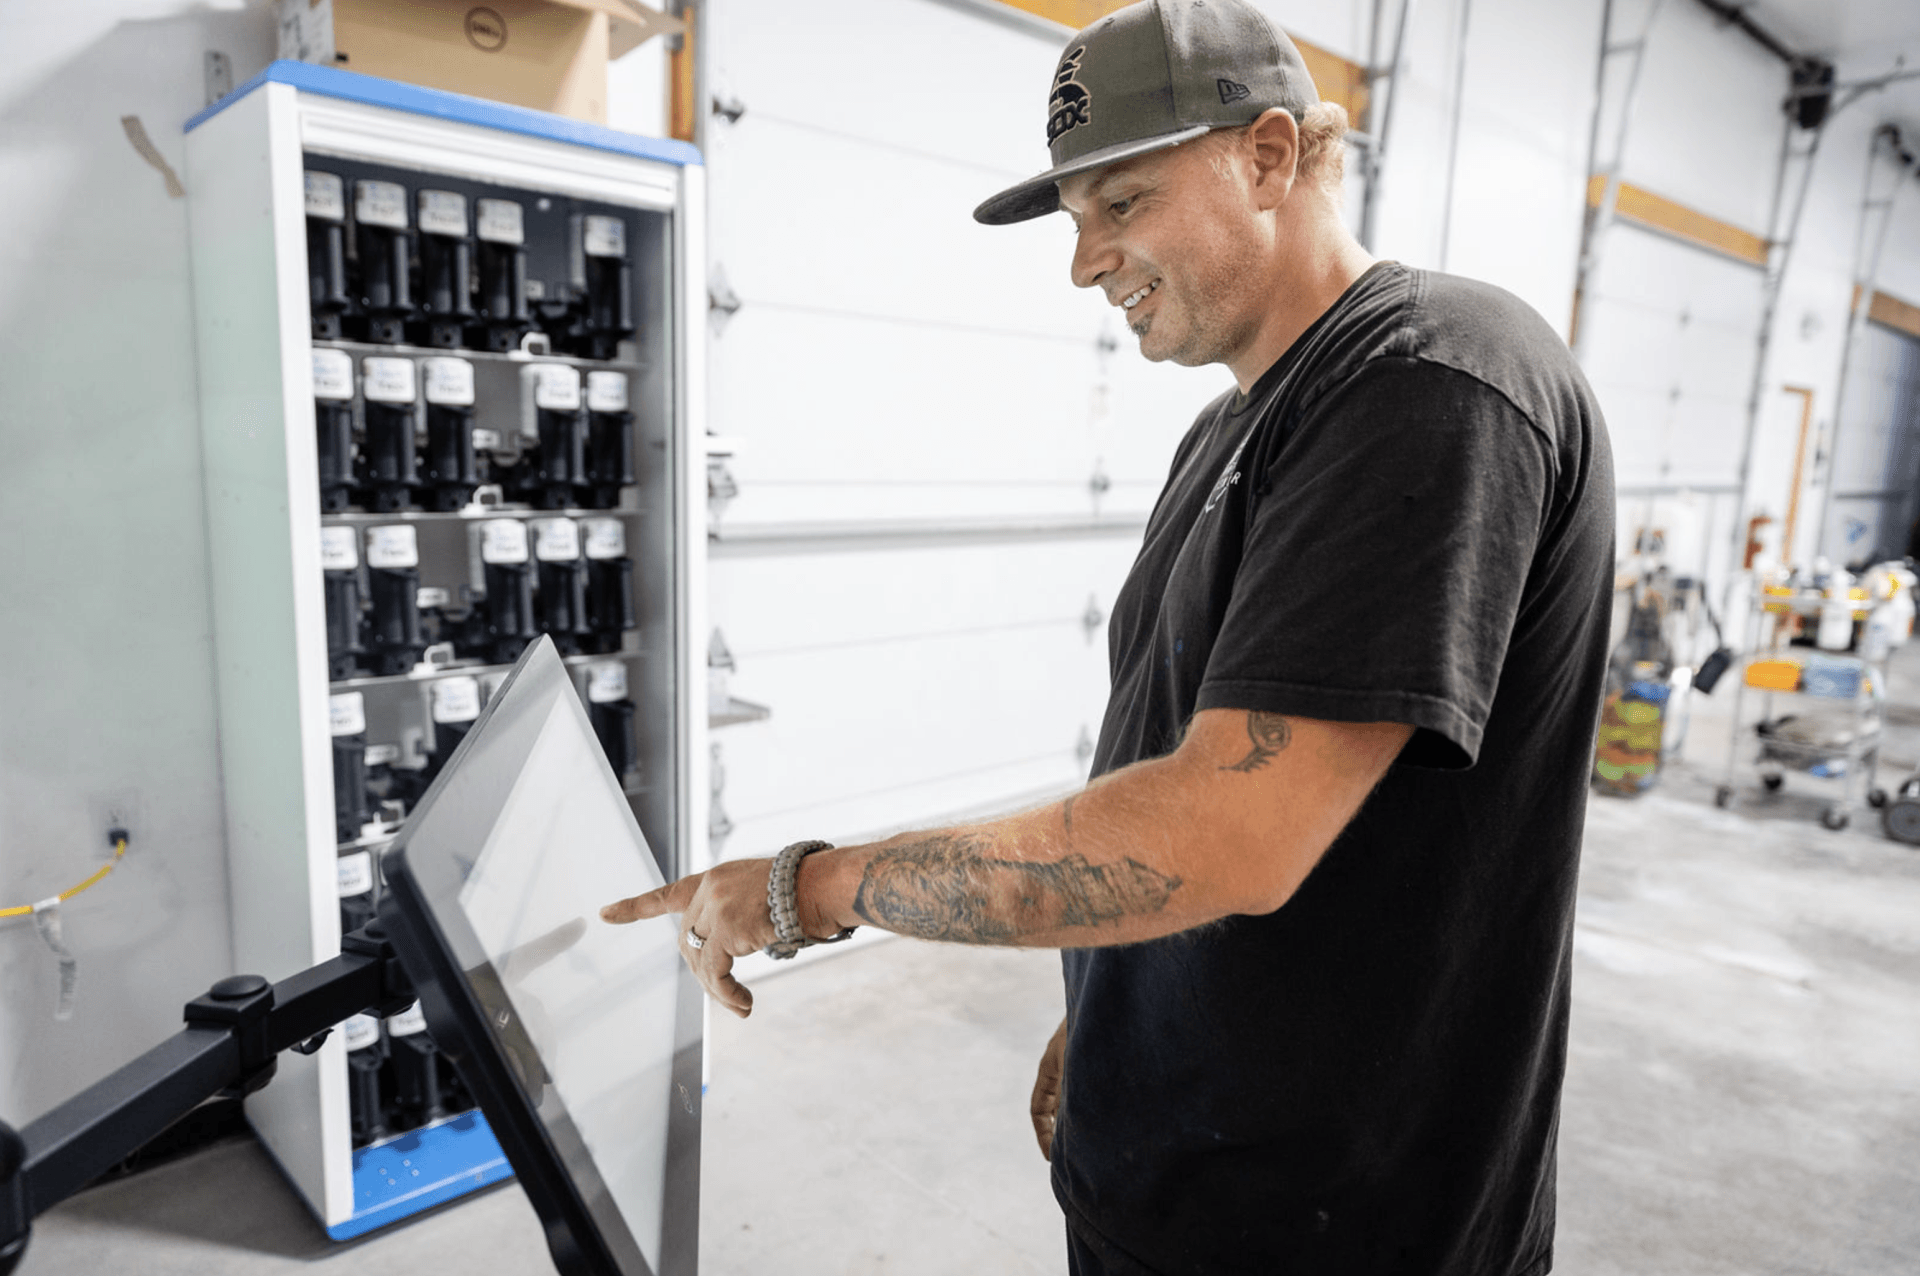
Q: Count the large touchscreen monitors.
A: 1